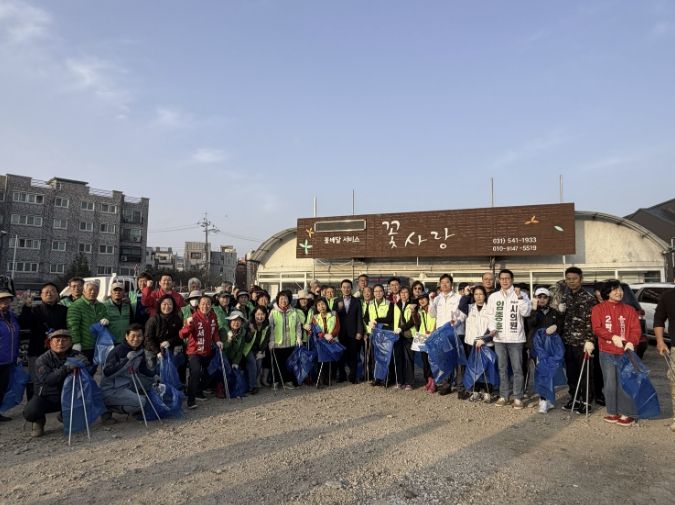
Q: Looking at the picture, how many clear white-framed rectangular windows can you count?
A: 15